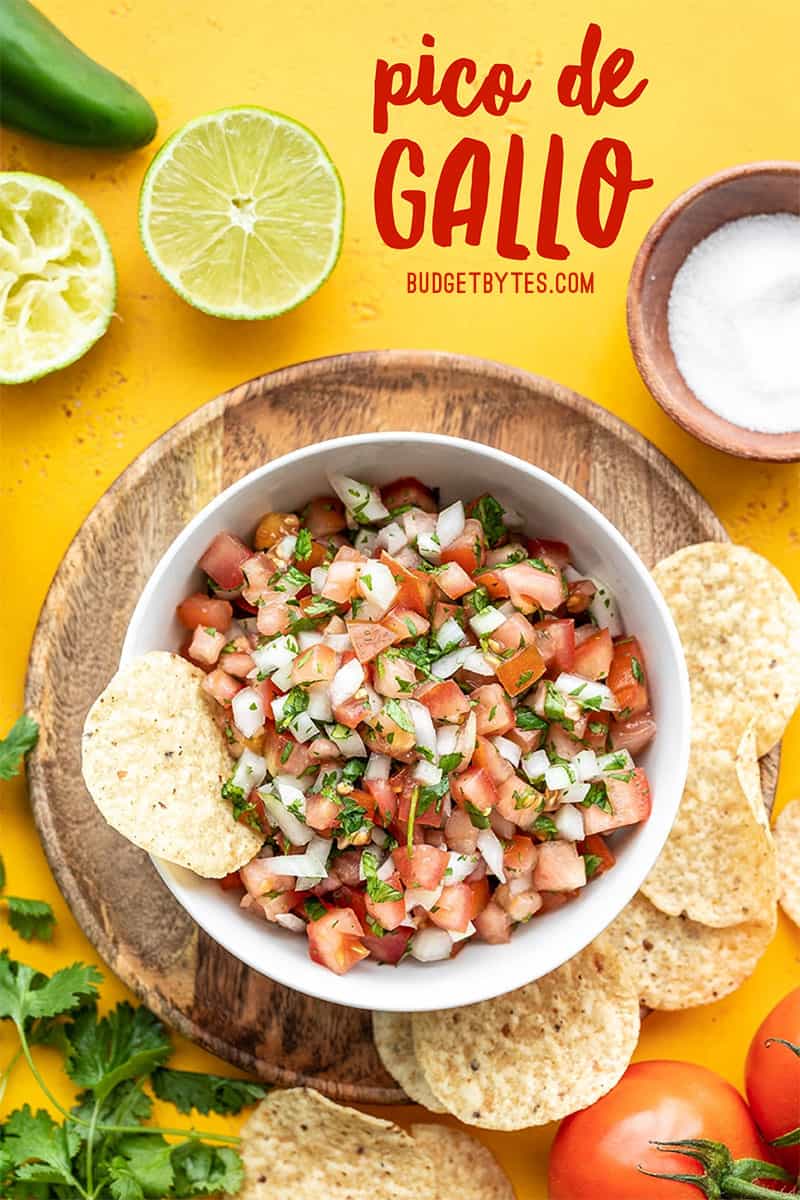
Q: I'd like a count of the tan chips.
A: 9